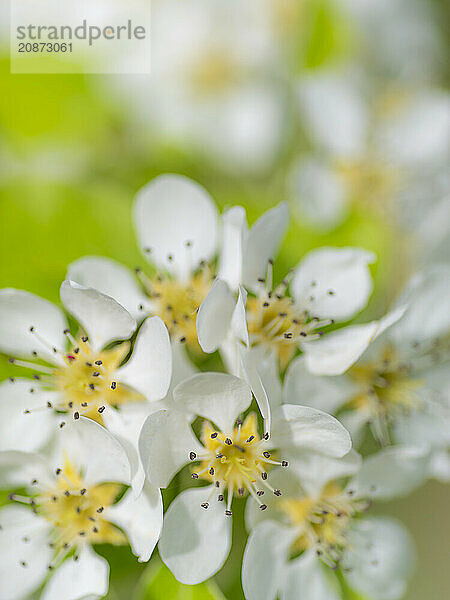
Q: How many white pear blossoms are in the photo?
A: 7